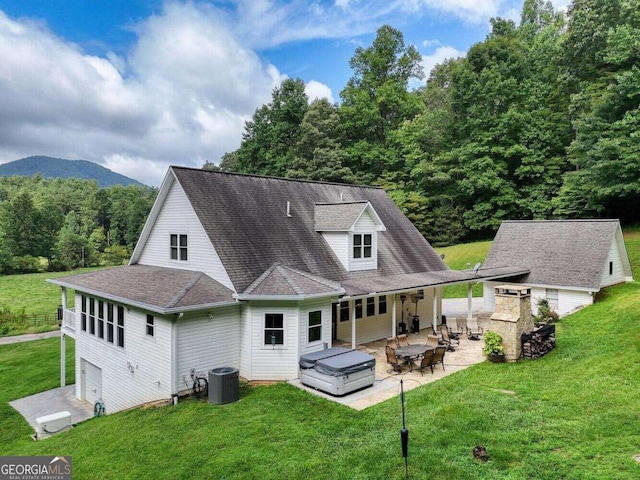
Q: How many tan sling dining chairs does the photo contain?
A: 6